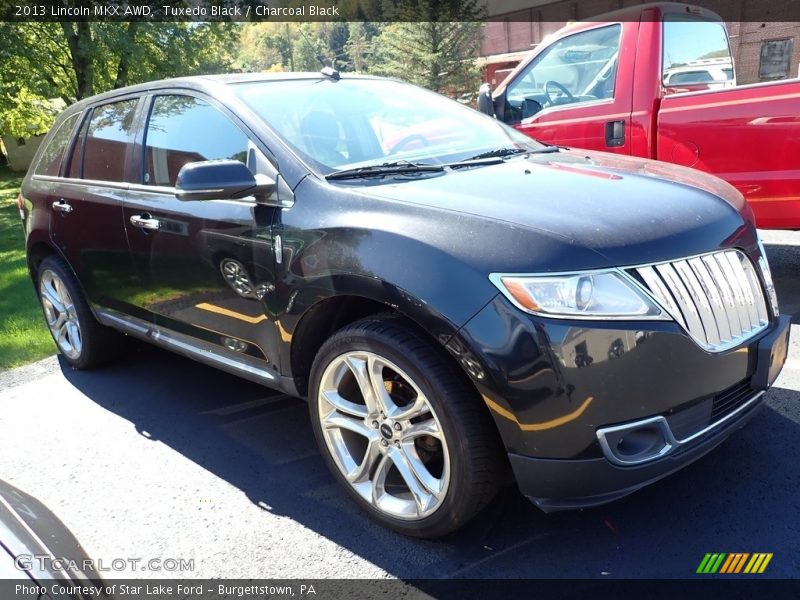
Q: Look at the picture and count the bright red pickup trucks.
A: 1